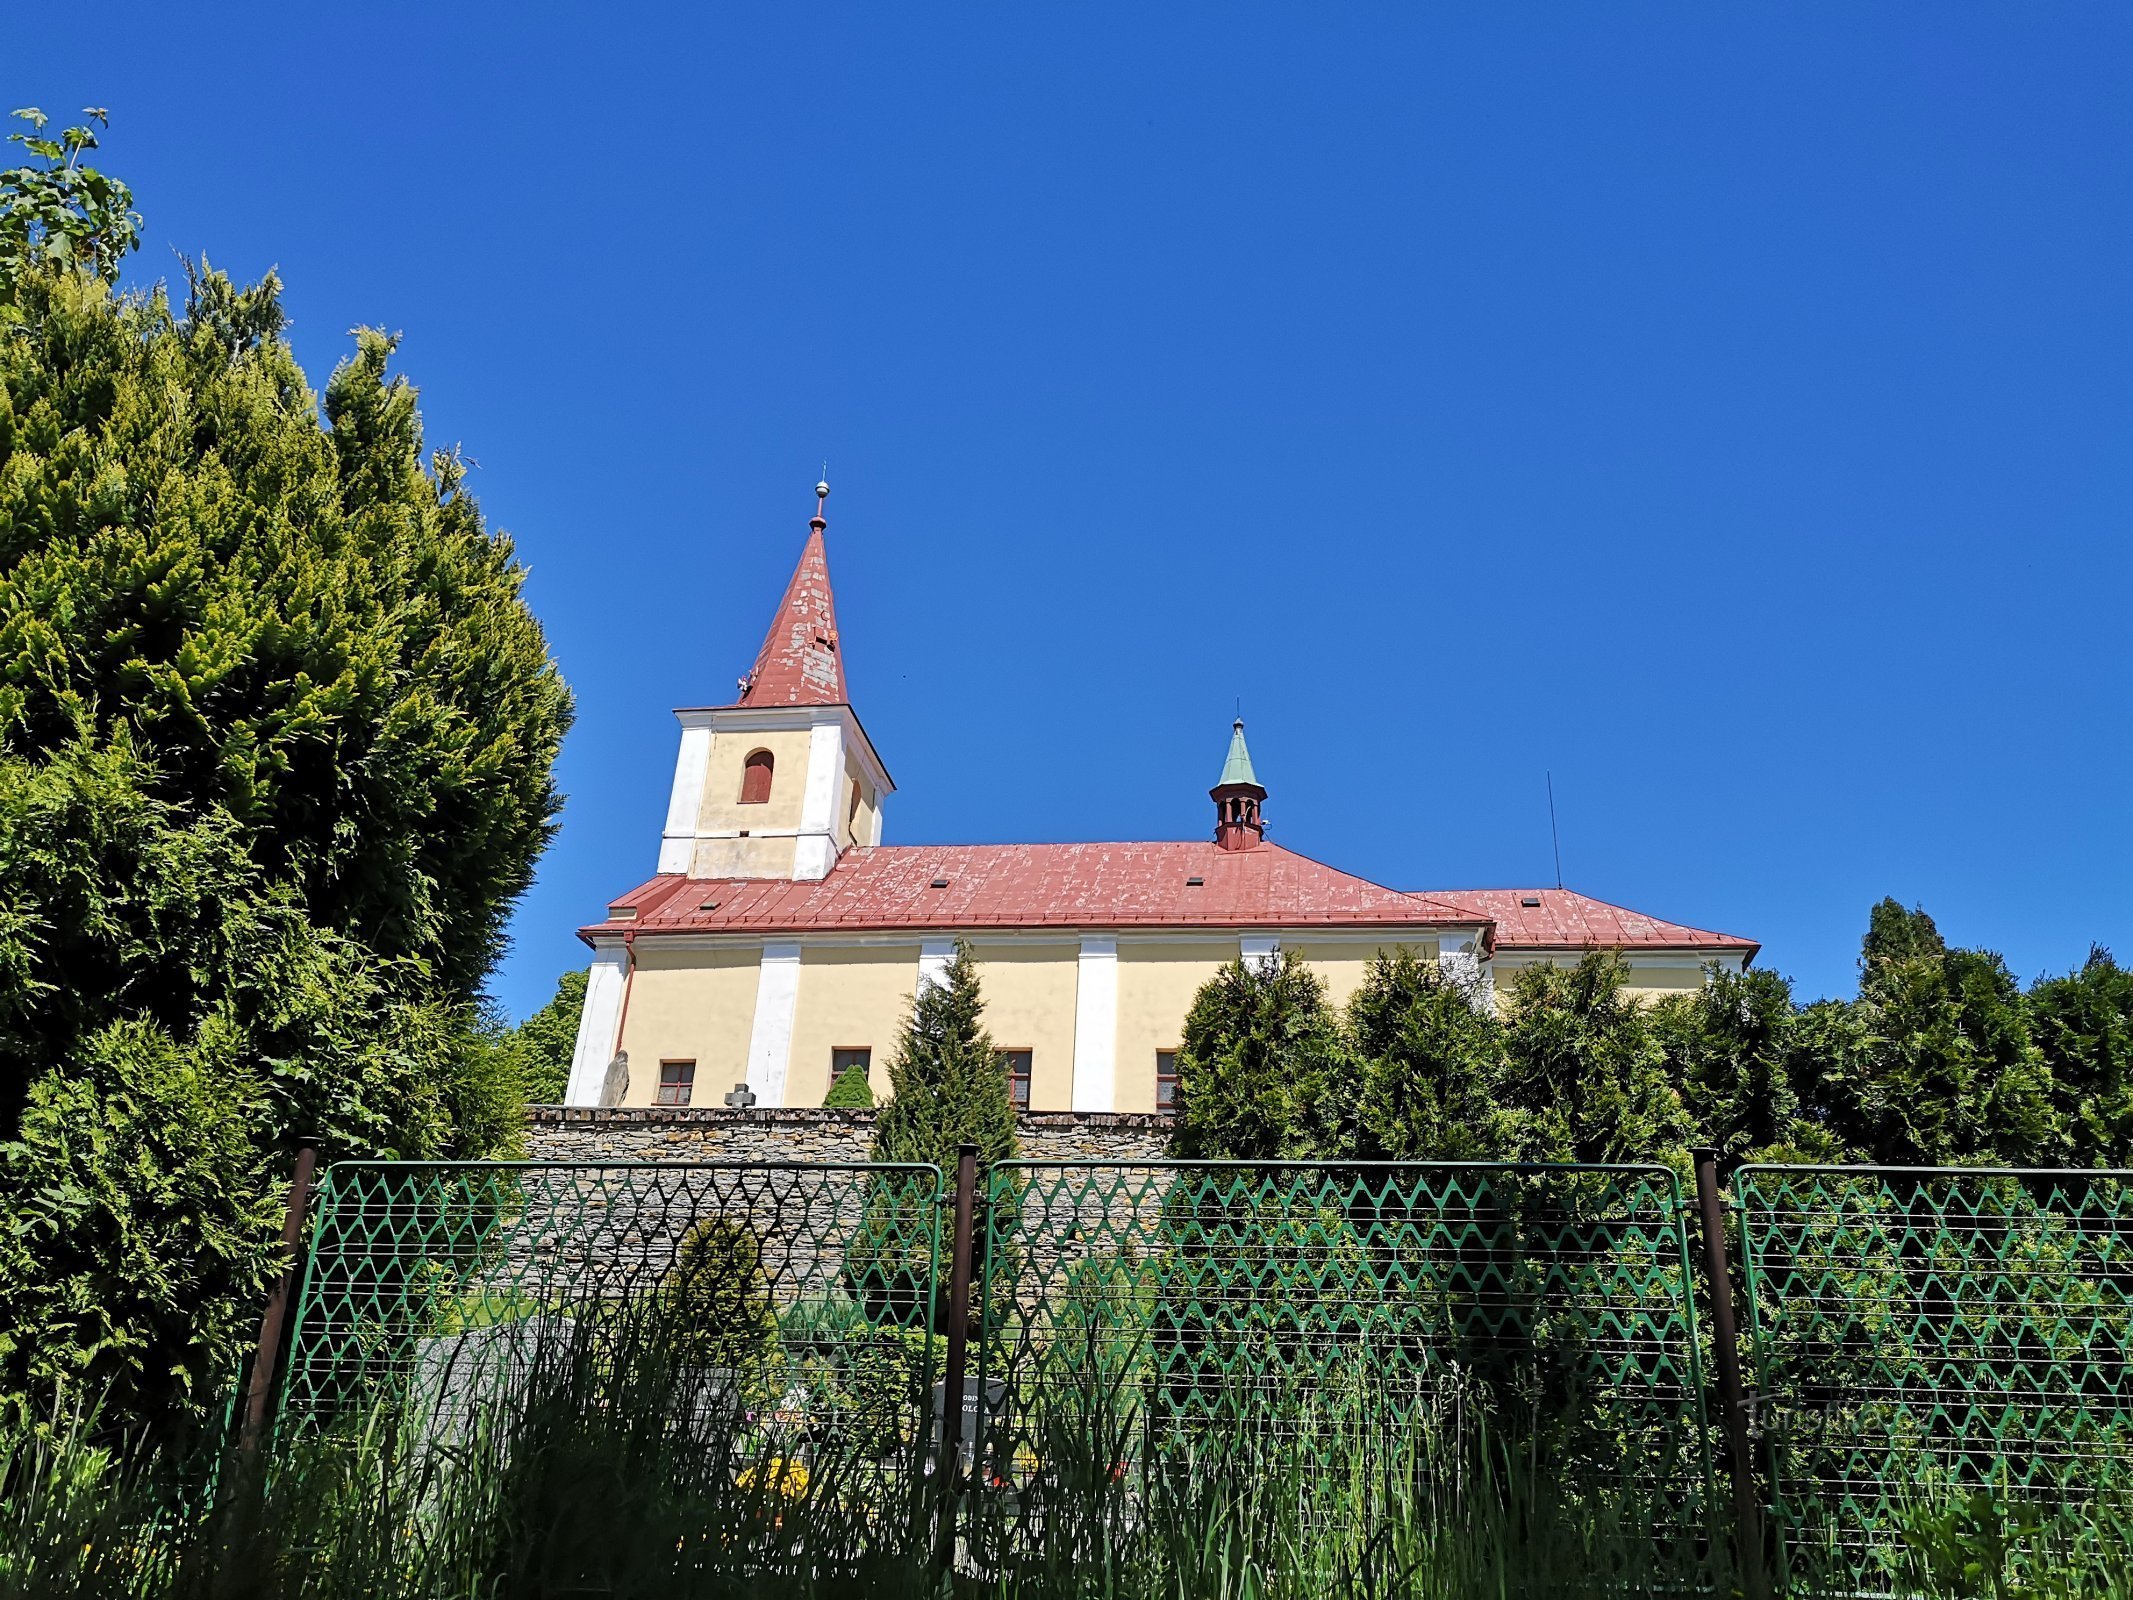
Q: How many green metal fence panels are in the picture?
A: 3